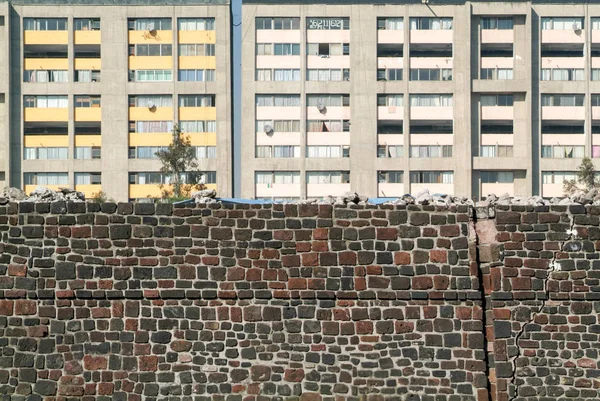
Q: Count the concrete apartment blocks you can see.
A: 2